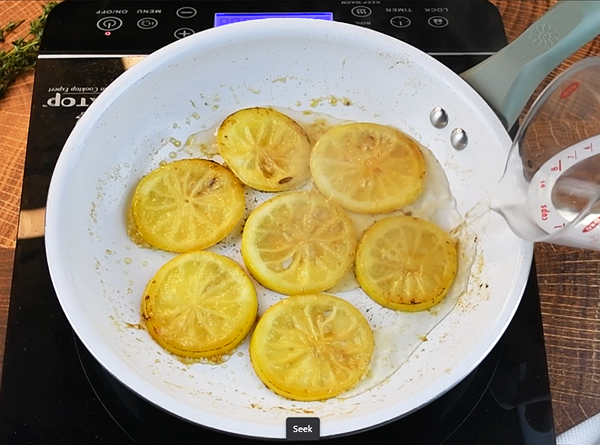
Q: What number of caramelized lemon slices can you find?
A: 7